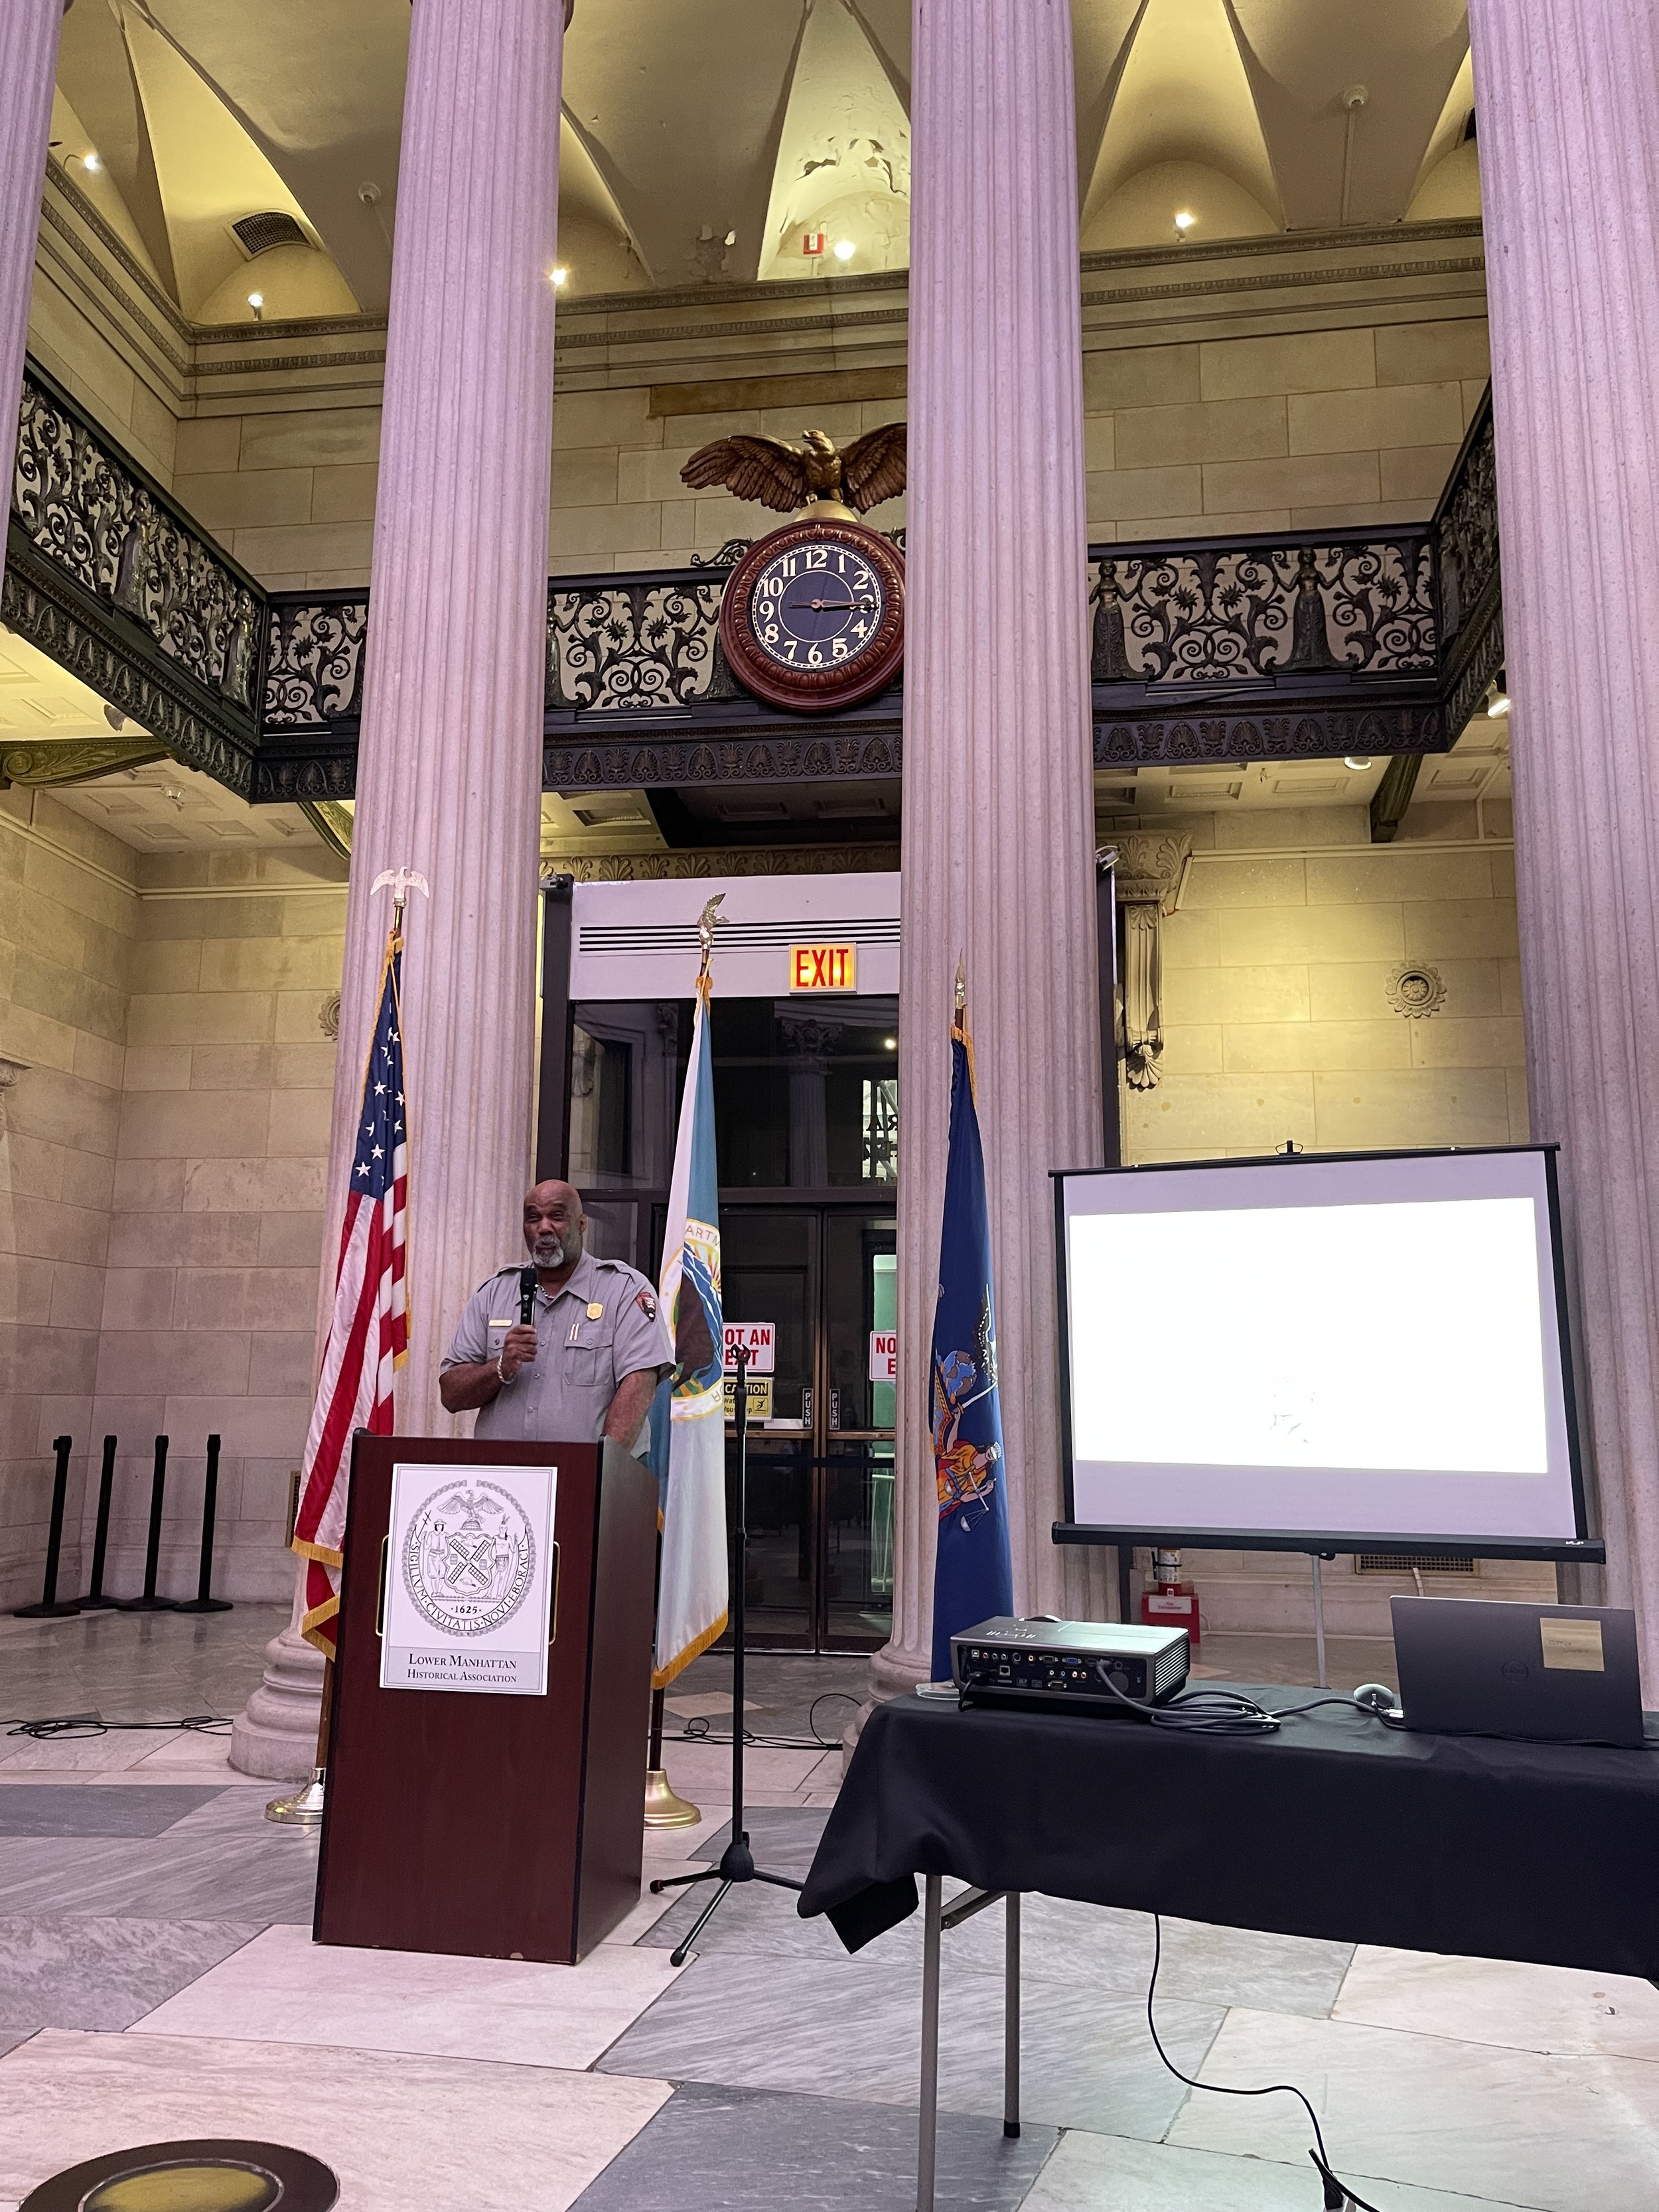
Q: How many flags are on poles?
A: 3